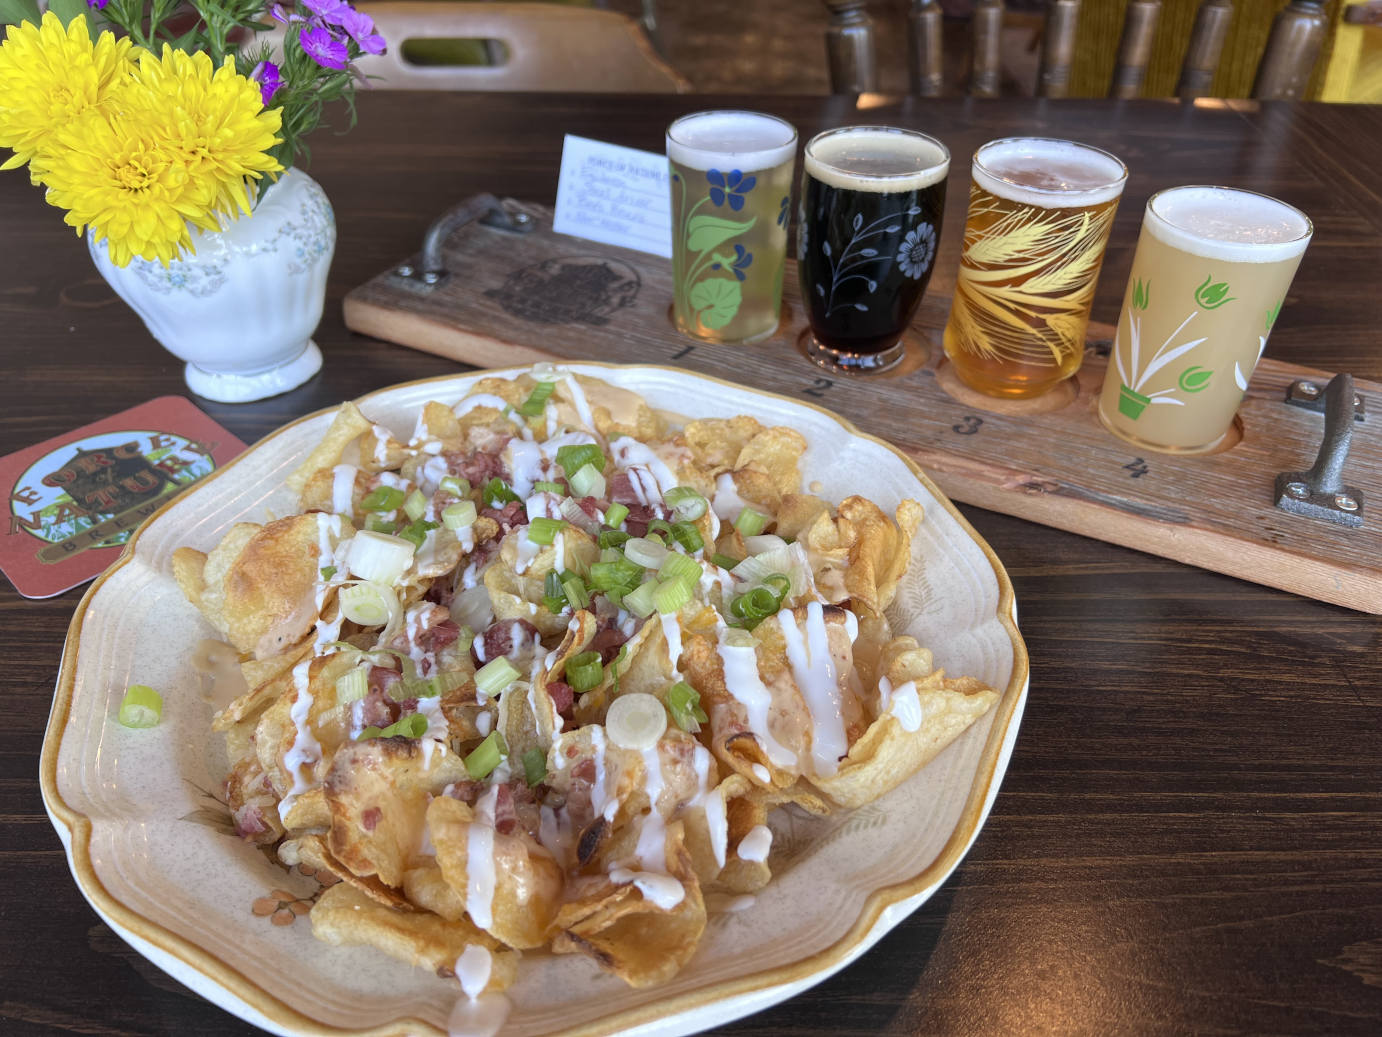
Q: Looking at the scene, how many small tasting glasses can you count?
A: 4